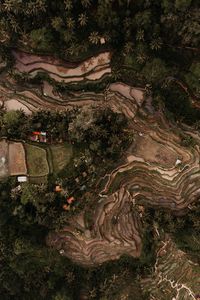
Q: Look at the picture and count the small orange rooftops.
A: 3